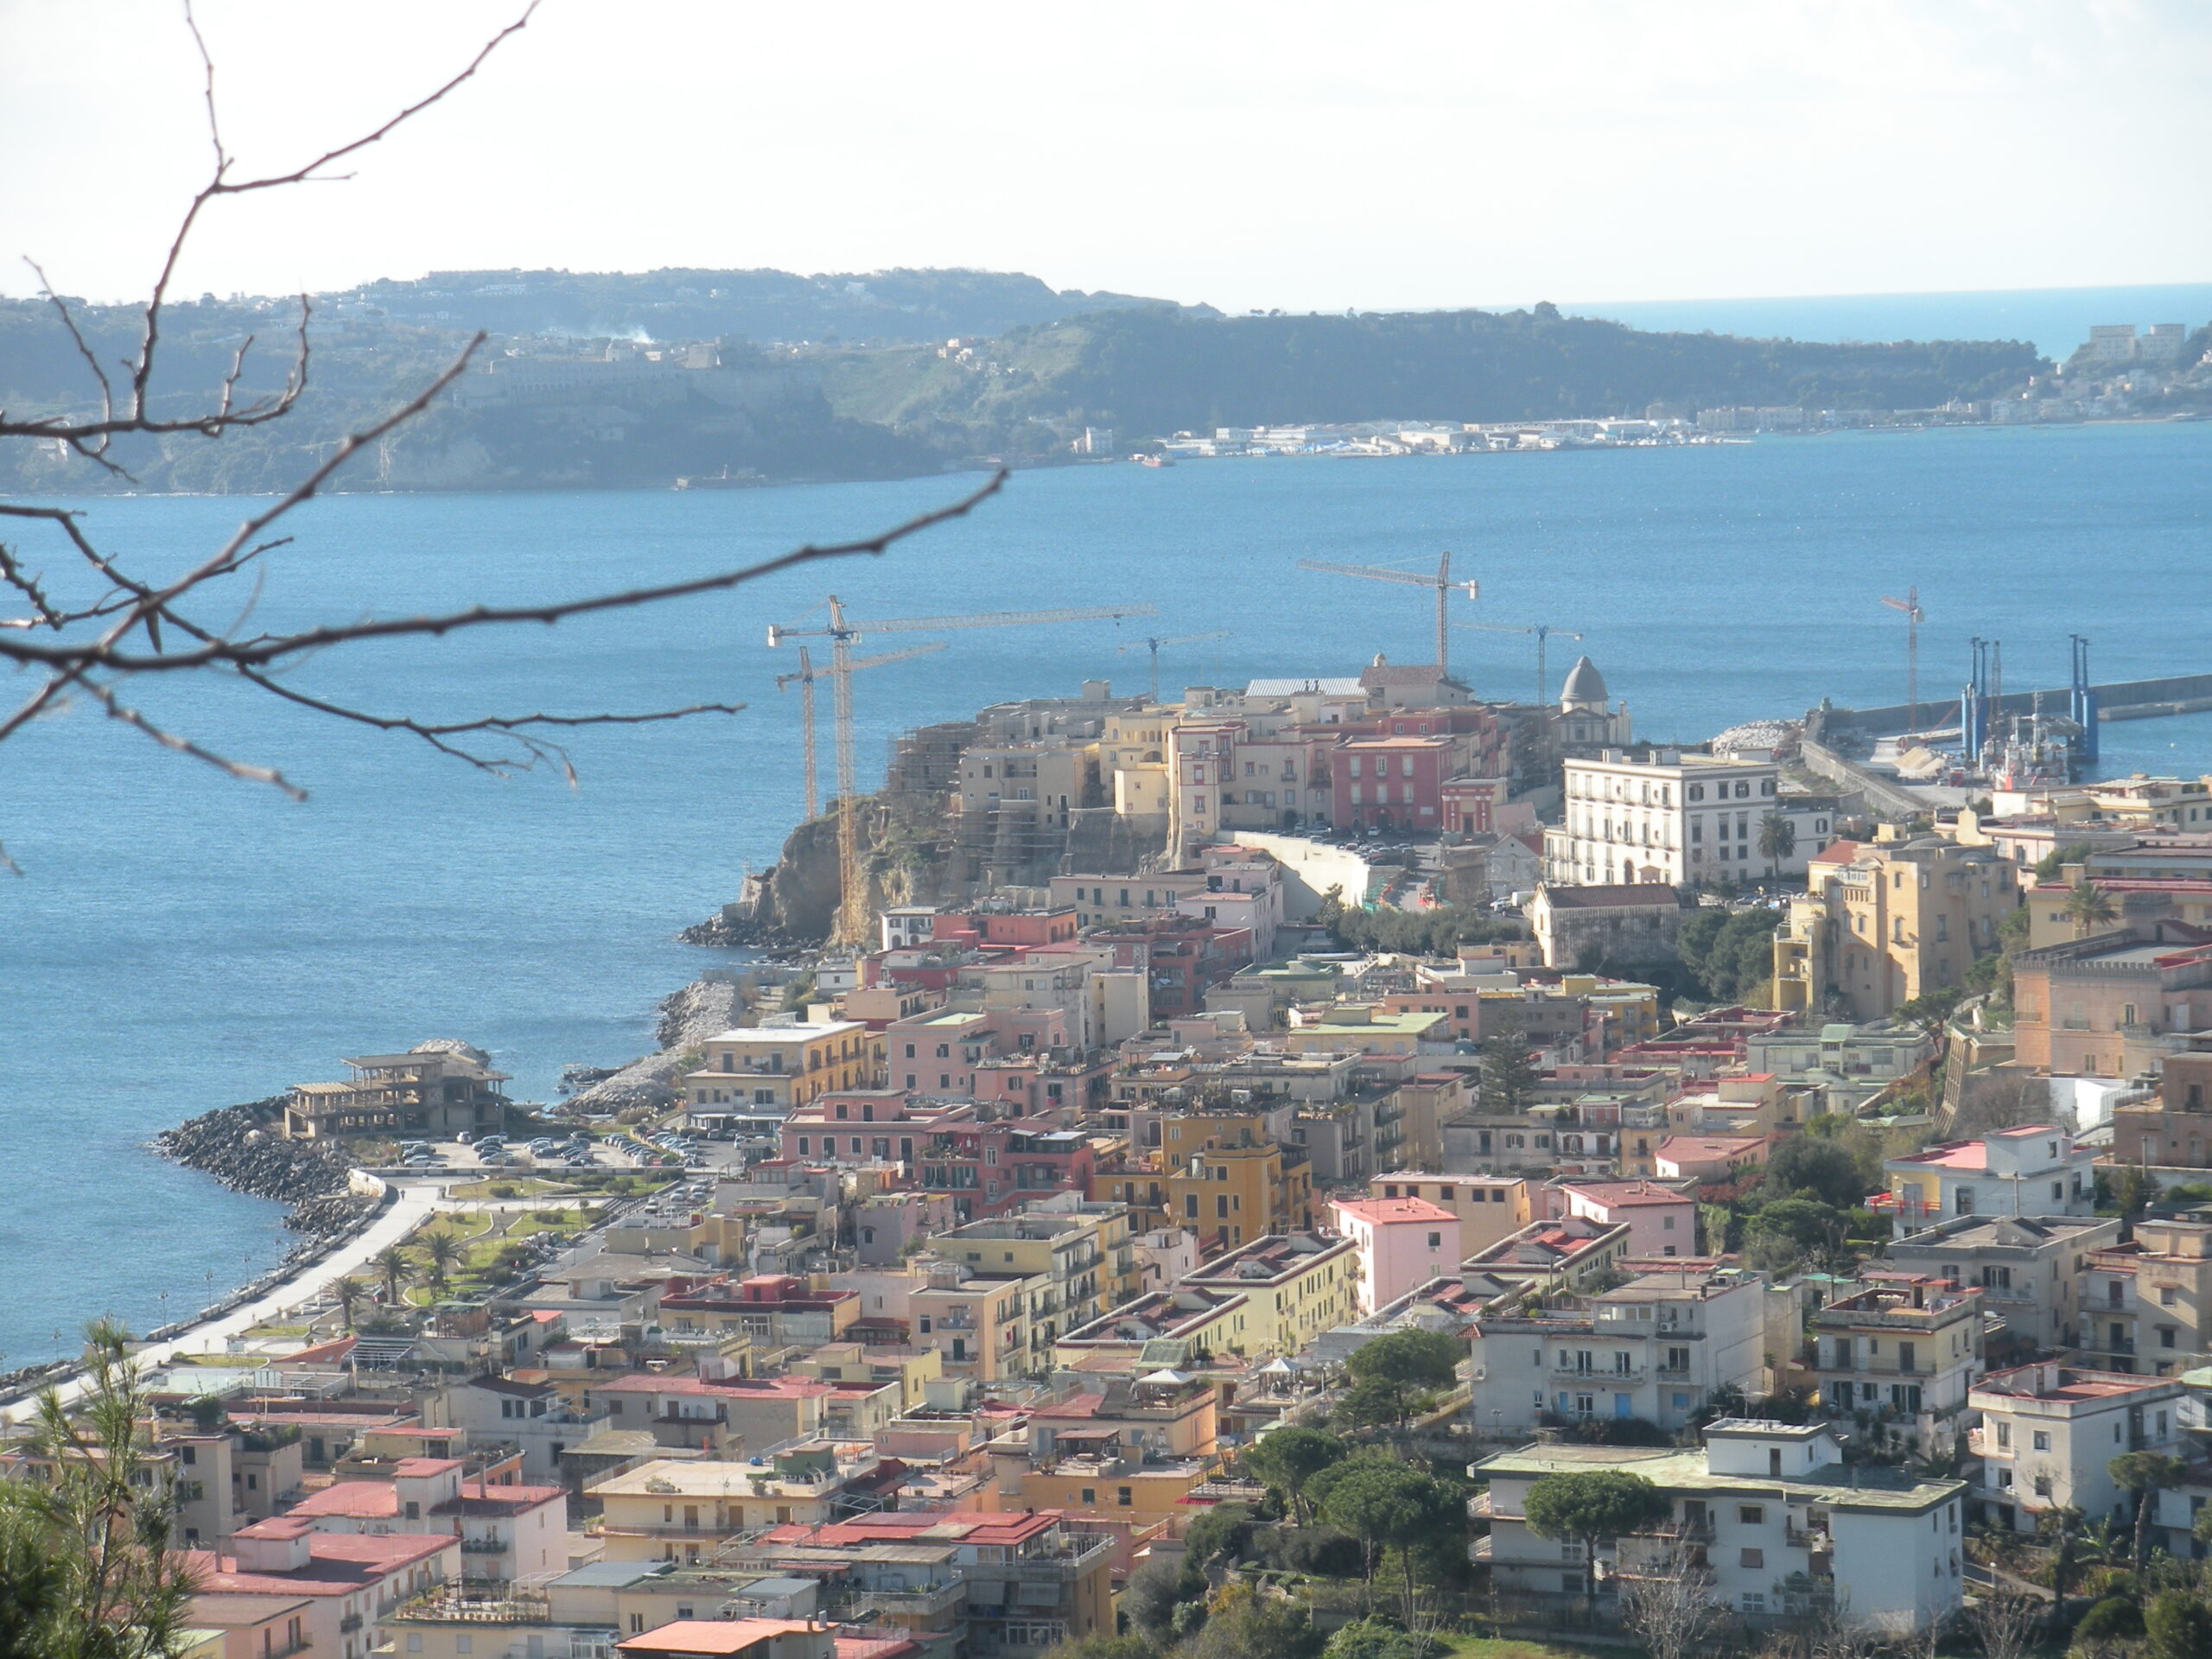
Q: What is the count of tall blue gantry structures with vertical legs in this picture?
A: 2